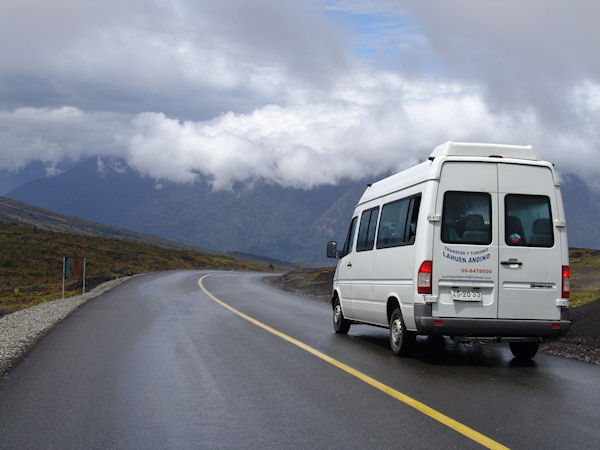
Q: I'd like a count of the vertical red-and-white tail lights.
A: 2